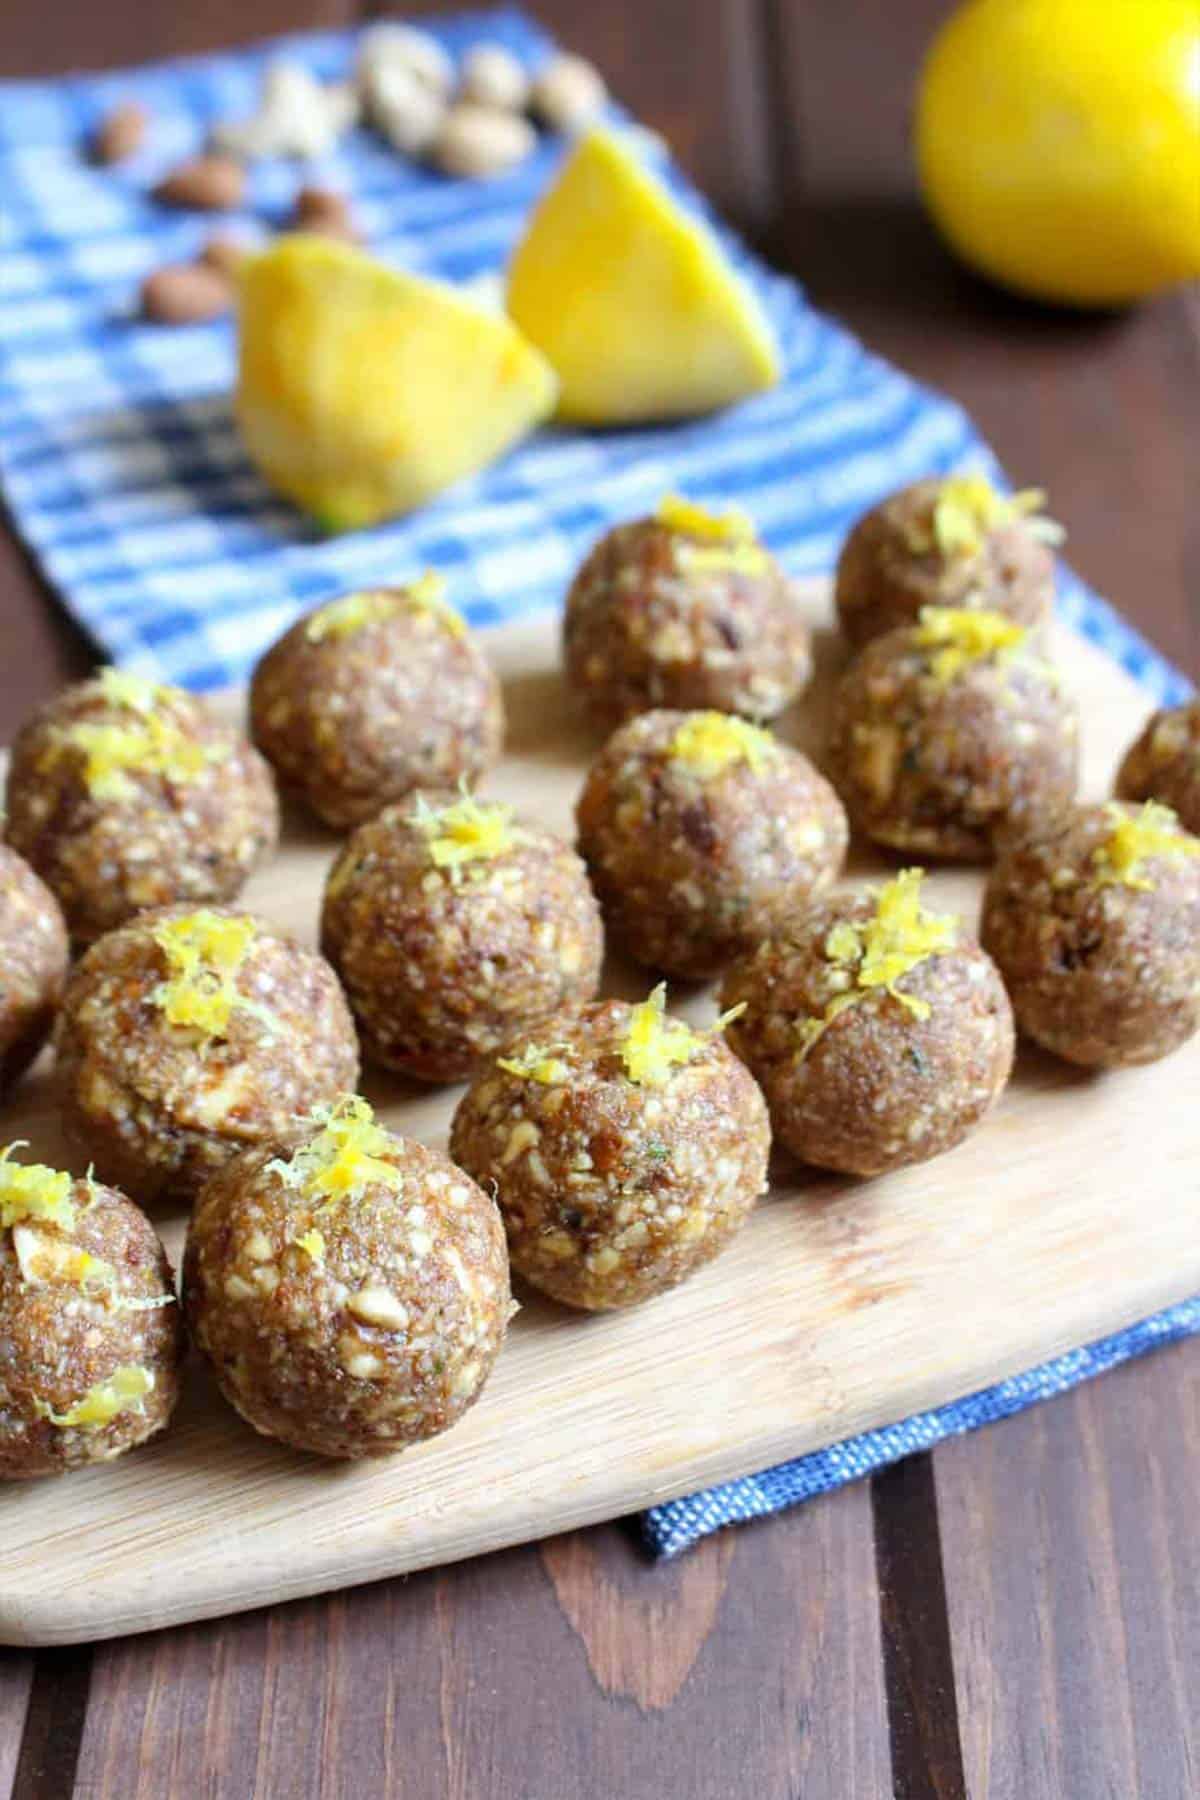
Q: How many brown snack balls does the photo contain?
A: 15